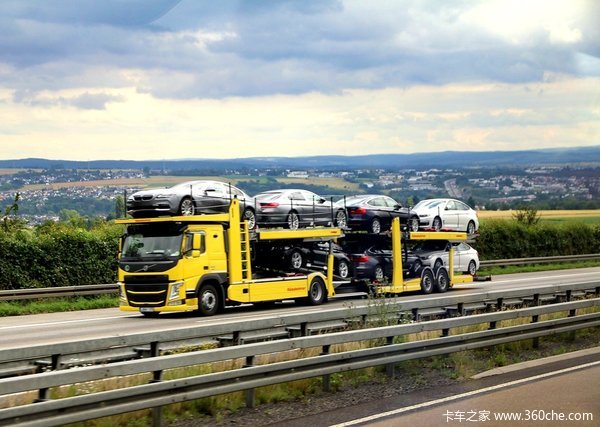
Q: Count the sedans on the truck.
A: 7